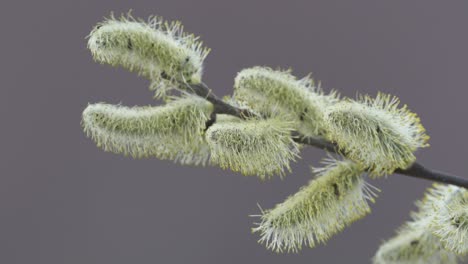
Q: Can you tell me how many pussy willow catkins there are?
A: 8